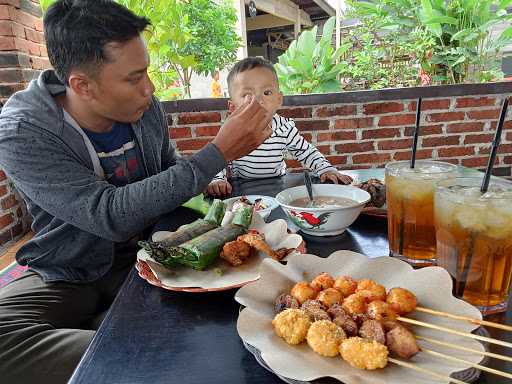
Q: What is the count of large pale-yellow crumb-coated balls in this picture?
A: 3